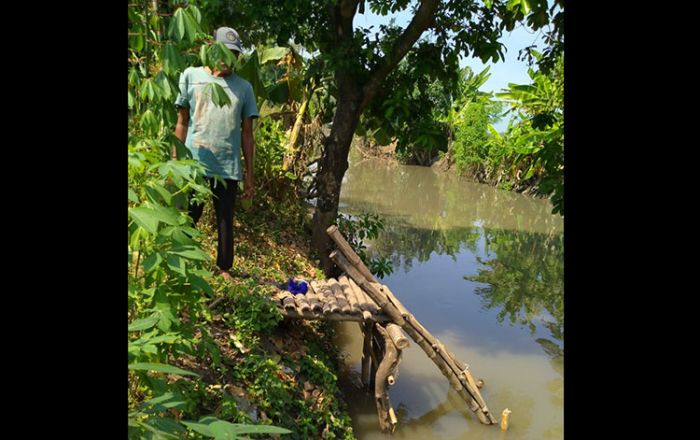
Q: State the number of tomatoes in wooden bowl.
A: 0